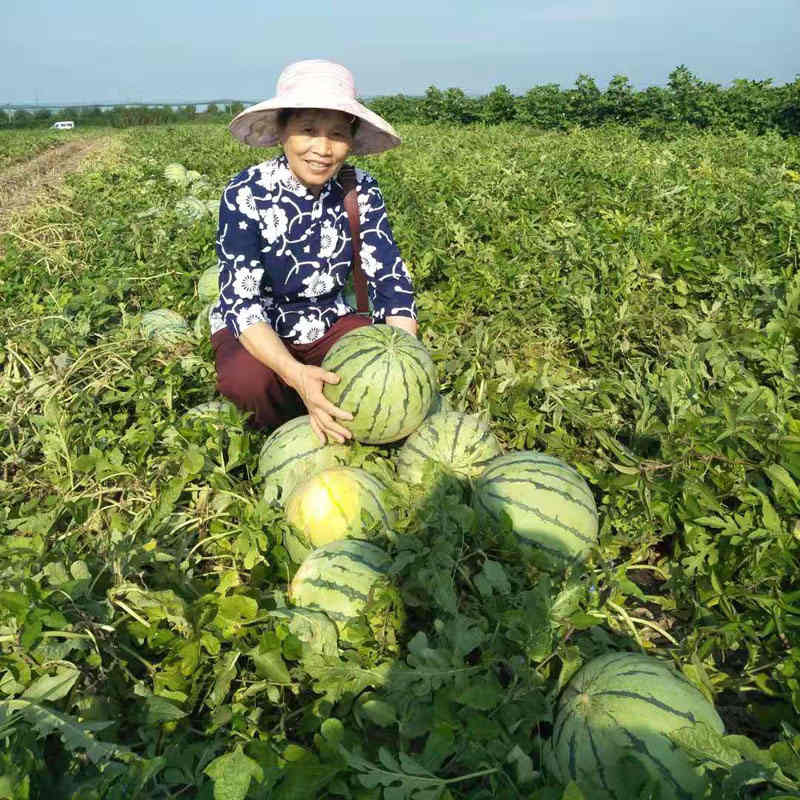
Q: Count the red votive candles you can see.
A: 0